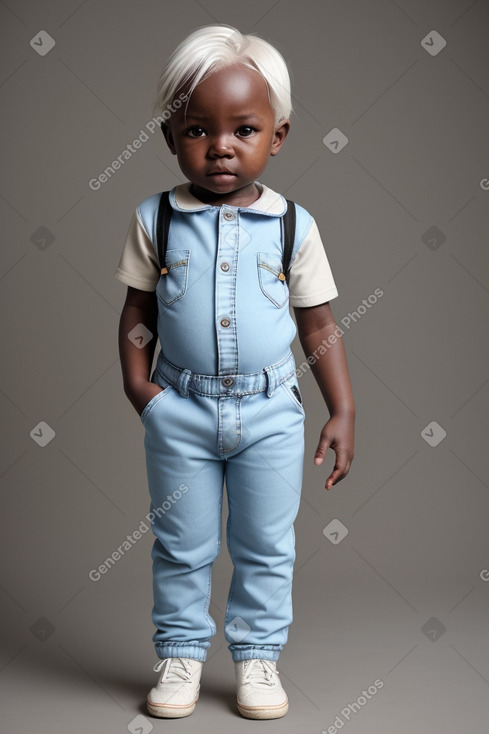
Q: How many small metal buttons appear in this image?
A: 4